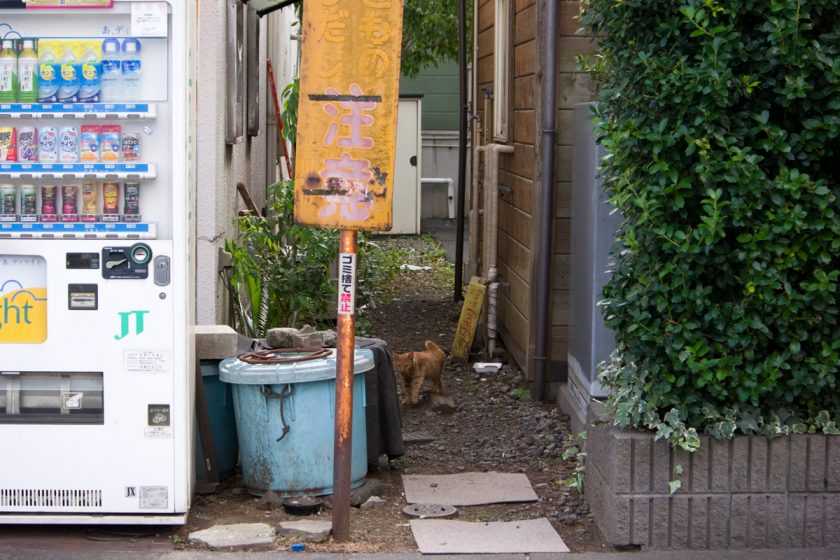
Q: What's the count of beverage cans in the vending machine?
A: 14